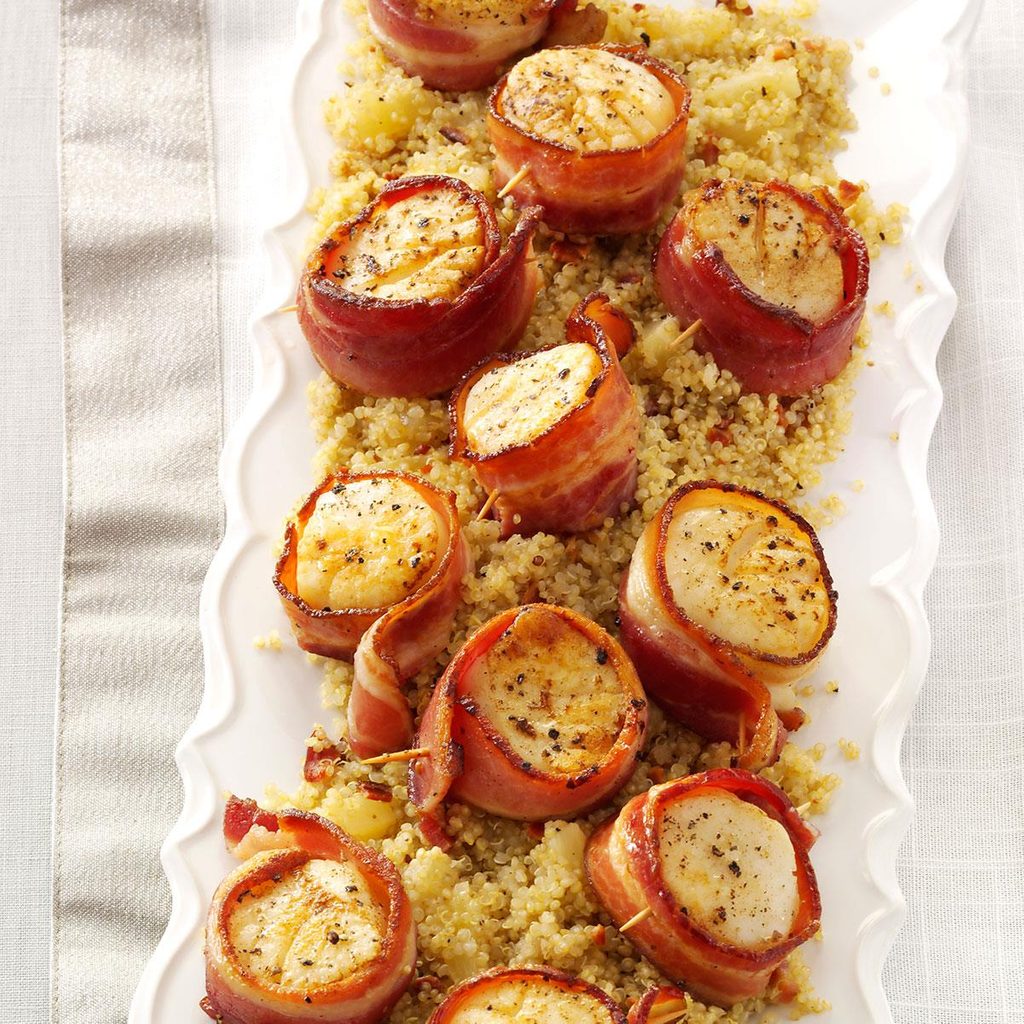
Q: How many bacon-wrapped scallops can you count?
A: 11